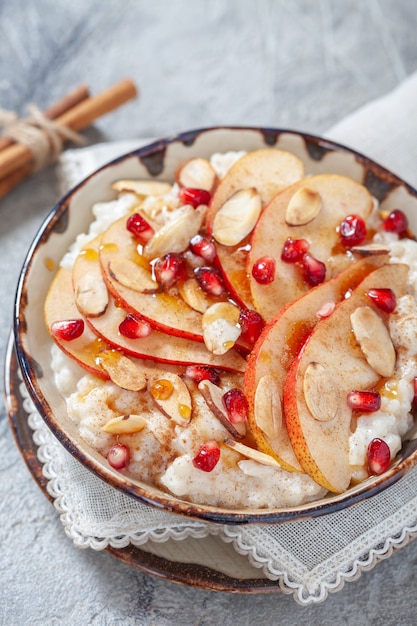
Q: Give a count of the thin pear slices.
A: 7